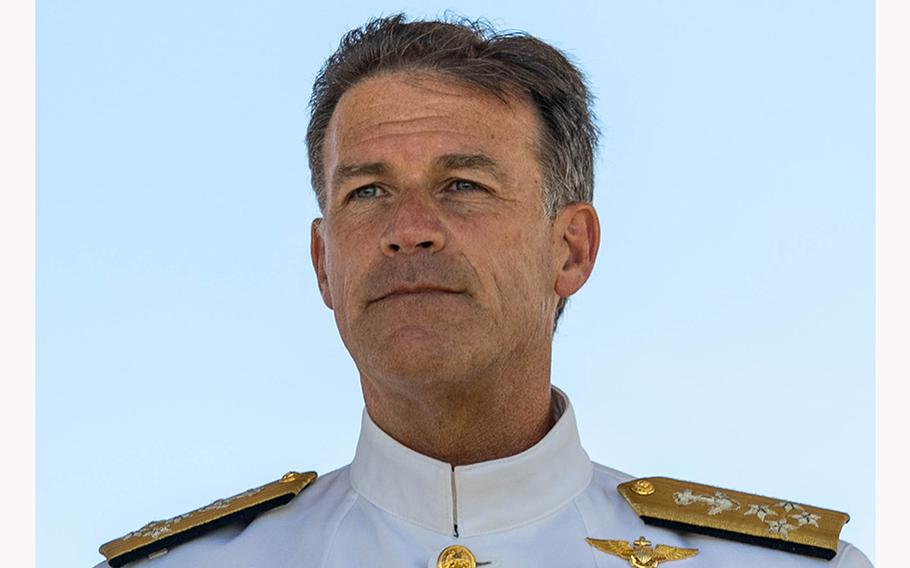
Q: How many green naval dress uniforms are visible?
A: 0